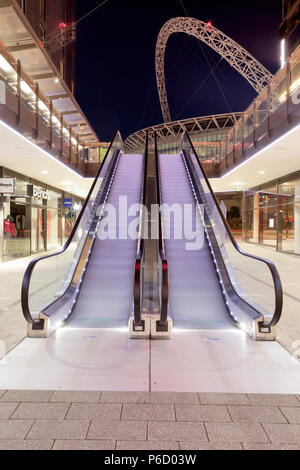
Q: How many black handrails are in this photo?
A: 4